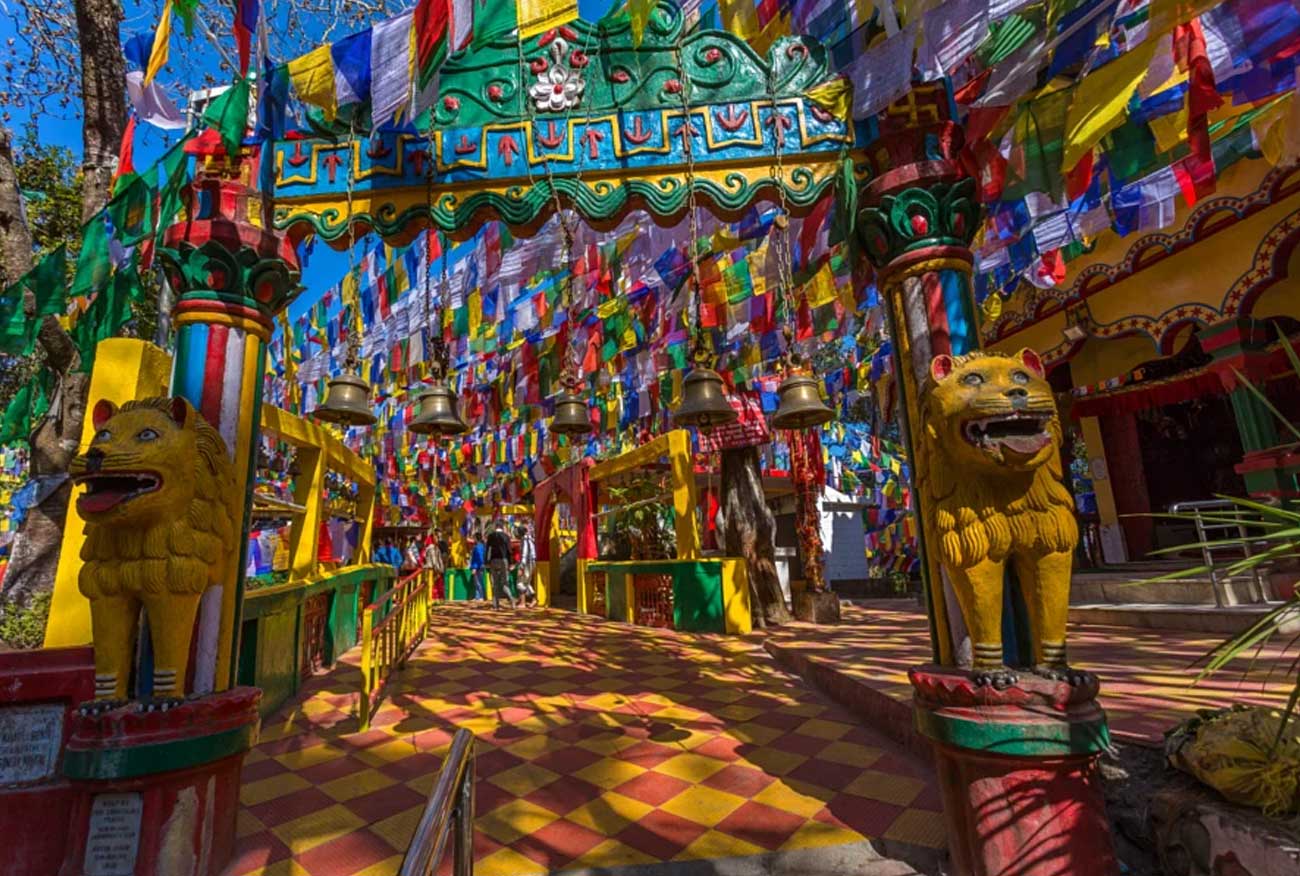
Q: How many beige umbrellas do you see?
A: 0